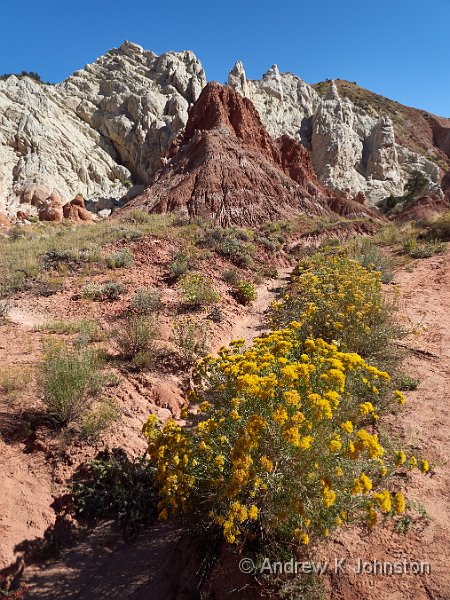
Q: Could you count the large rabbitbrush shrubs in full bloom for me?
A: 2